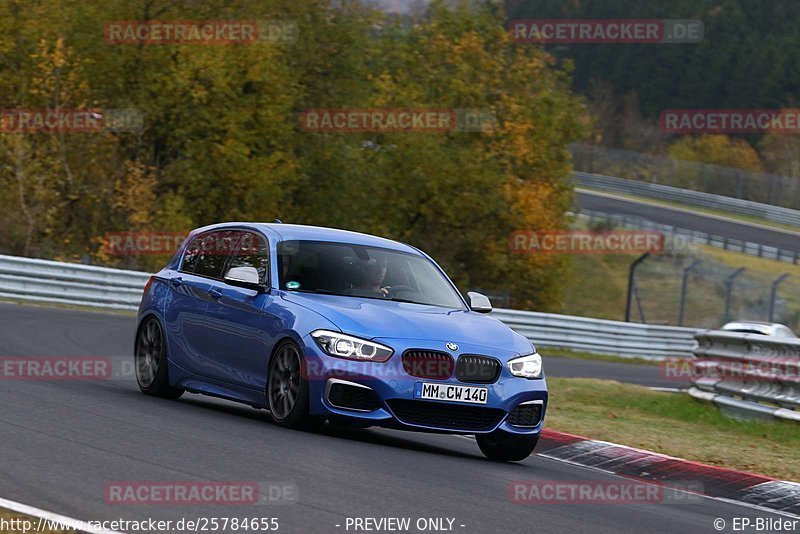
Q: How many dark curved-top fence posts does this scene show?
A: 4